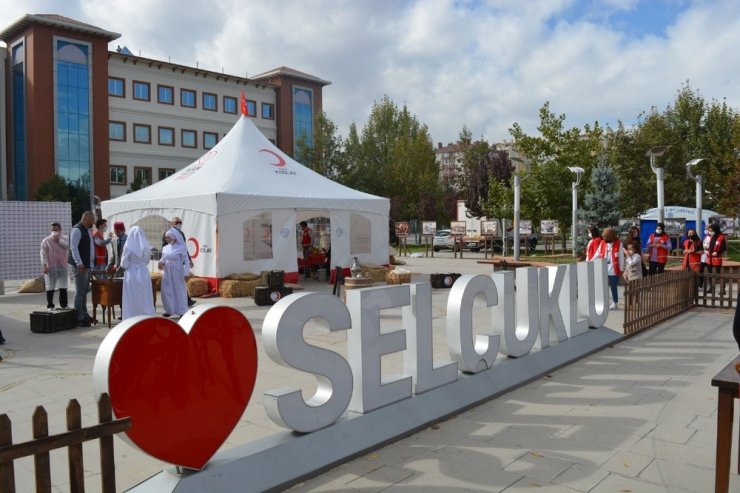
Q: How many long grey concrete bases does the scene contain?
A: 1